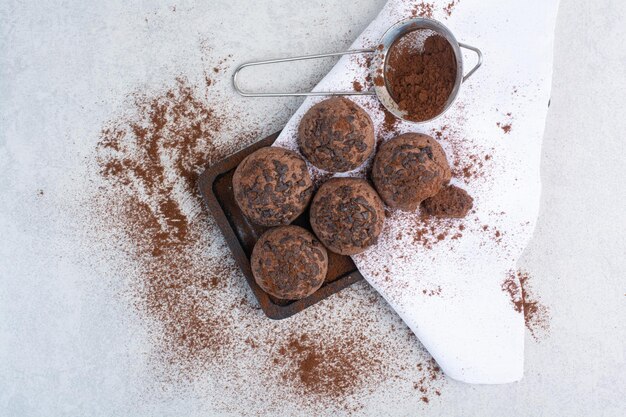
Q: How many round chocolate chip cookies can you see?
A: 5